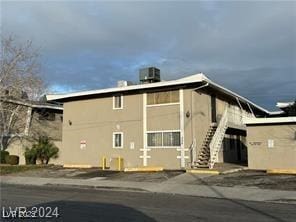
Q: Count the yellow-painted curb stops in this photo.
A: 4